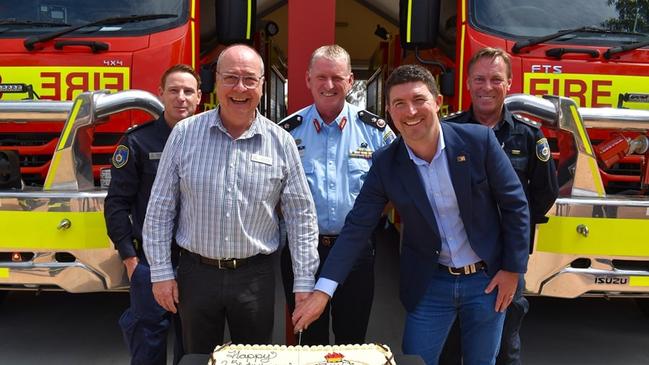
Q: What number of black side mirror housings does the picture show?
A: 2